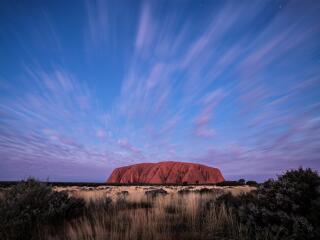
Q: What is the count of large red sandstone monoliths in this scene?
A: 1